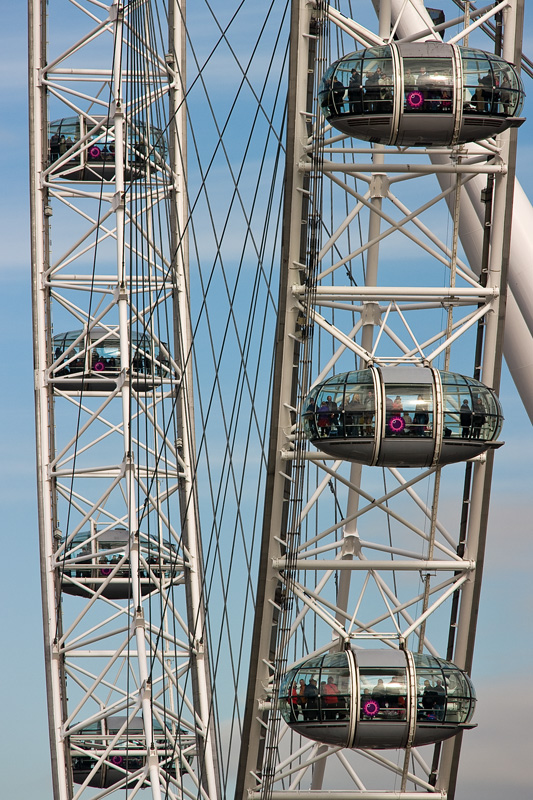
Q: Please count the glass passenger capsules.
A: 7